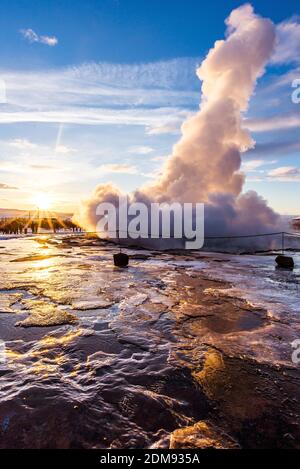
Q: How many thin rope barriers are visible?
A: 1